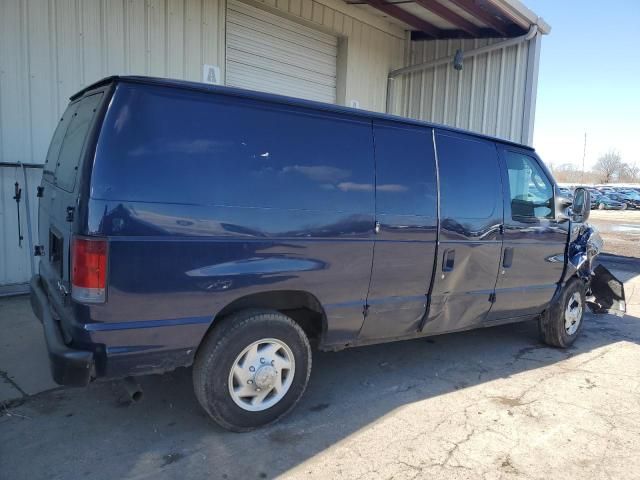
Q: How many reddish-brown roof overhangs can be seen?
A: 1